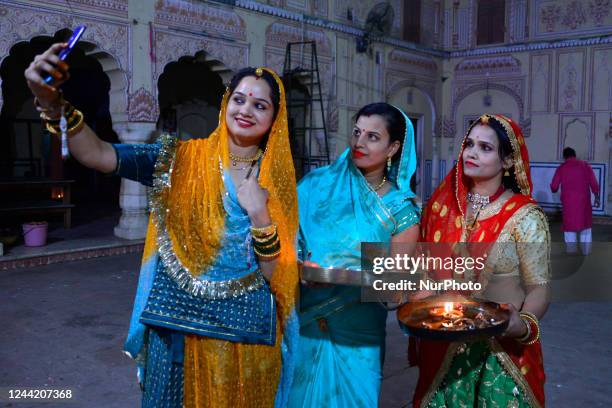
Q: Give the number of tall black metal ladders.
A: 1